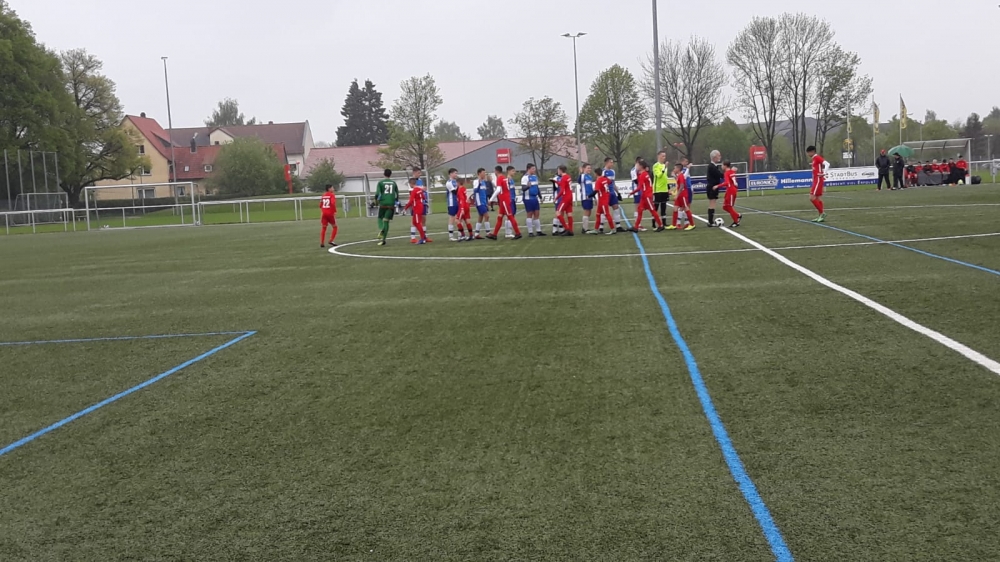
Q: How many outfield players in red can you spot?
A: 10